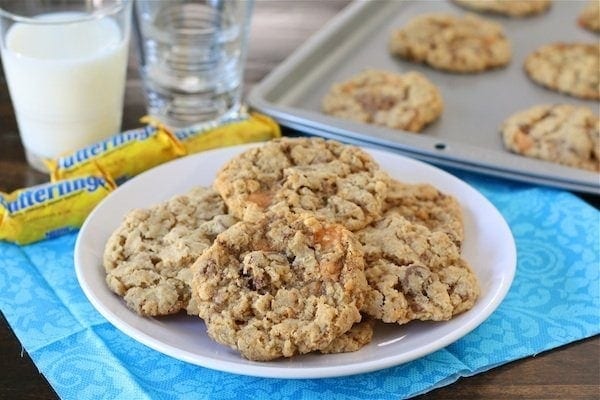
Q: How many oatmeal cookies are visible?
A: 12